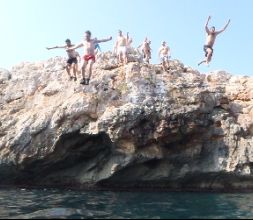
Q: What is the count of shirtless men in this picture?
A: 6